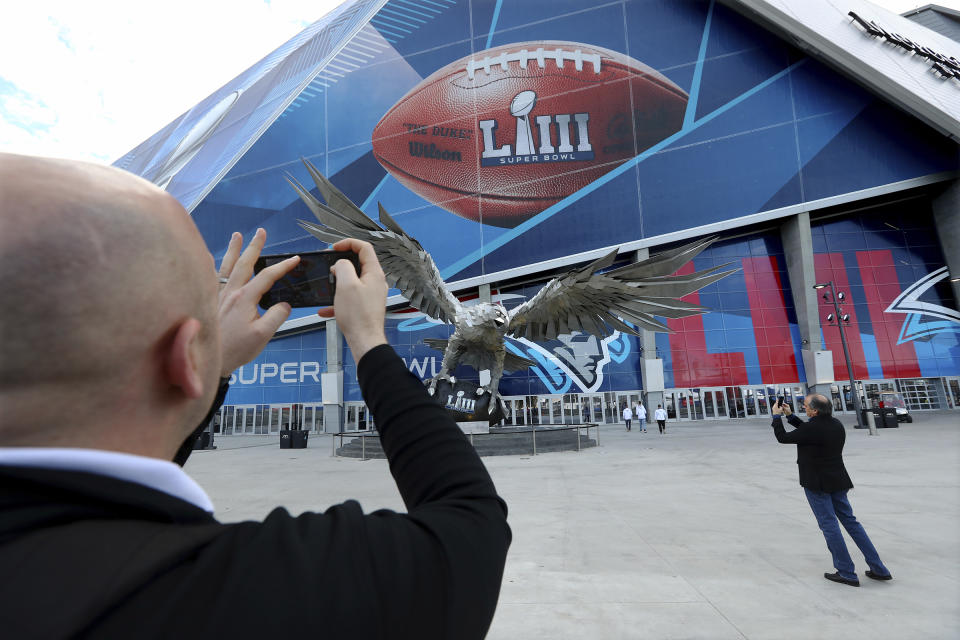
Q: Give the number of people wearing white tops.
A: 3